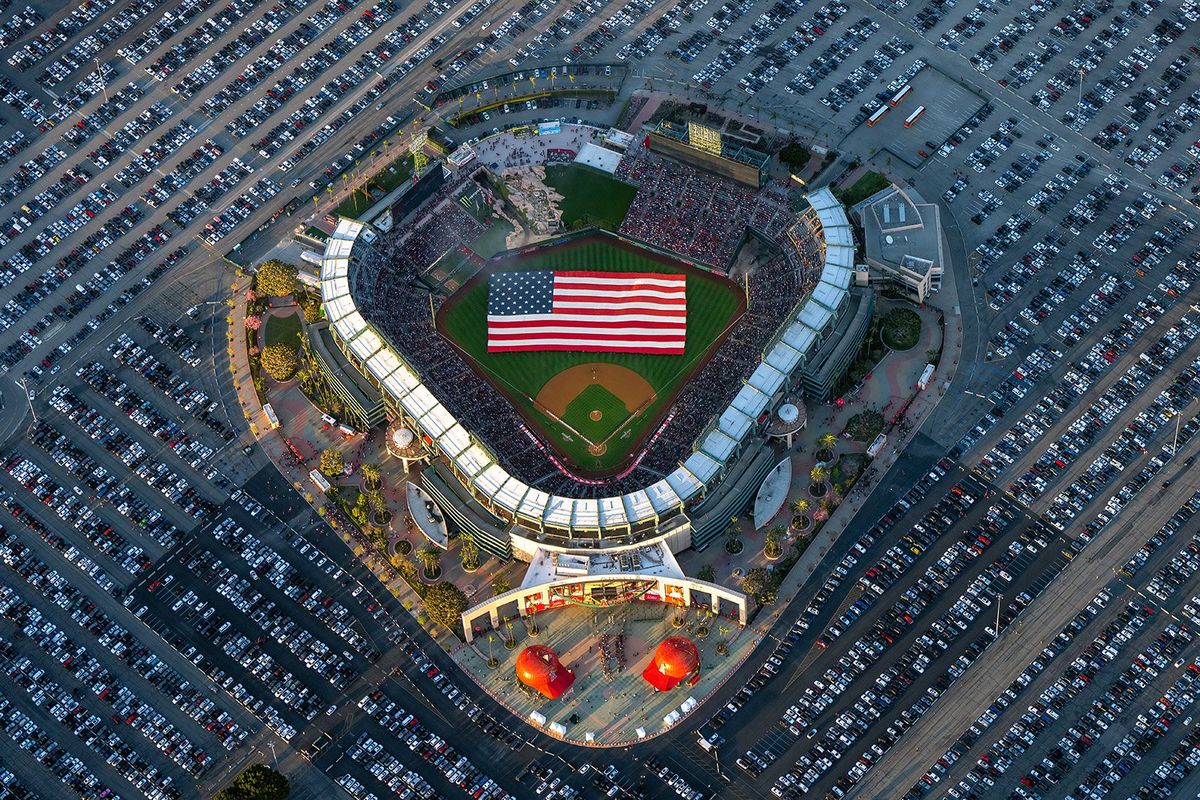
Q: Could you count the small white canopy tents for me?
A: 10